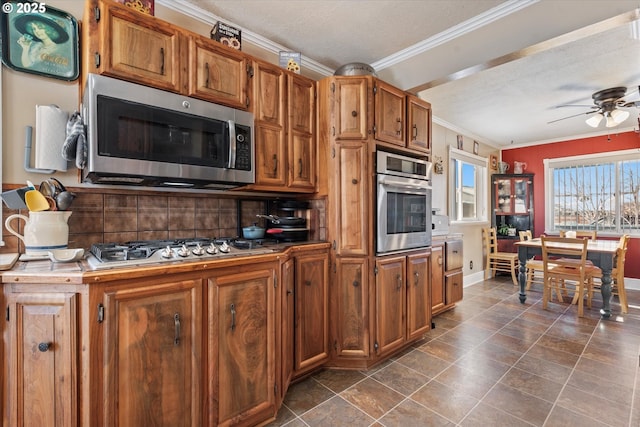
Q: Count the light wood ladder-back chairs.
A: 5